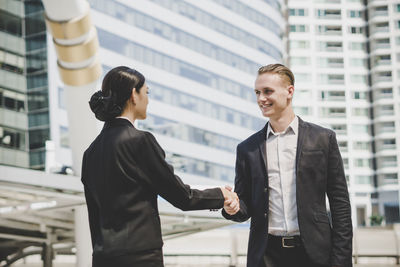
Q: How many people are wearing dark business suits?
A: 2